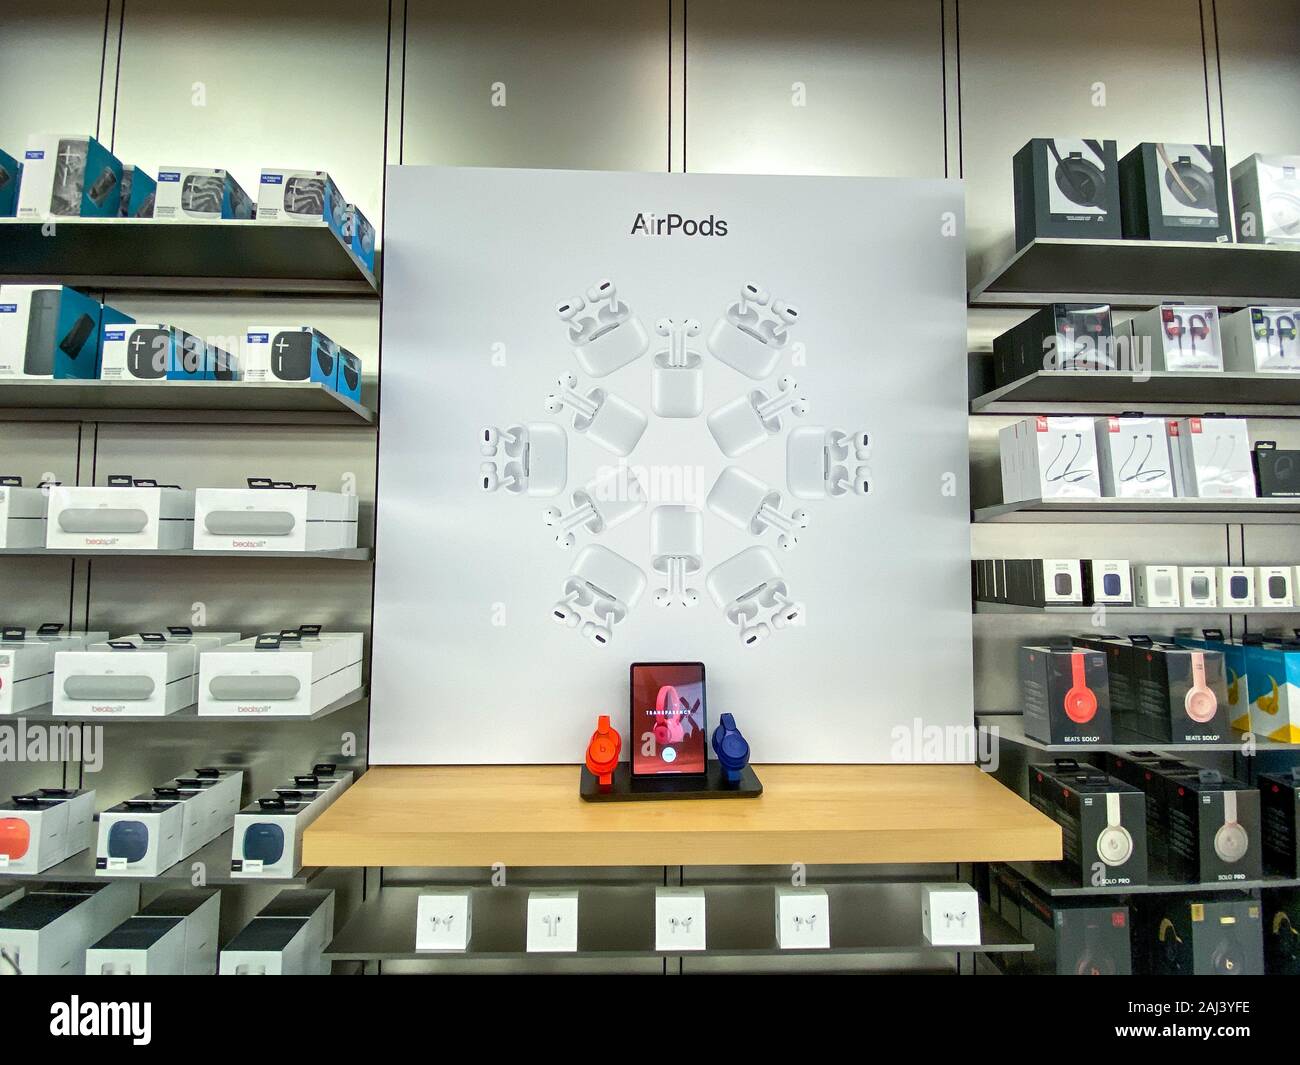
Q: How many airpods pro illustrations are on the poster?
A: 6